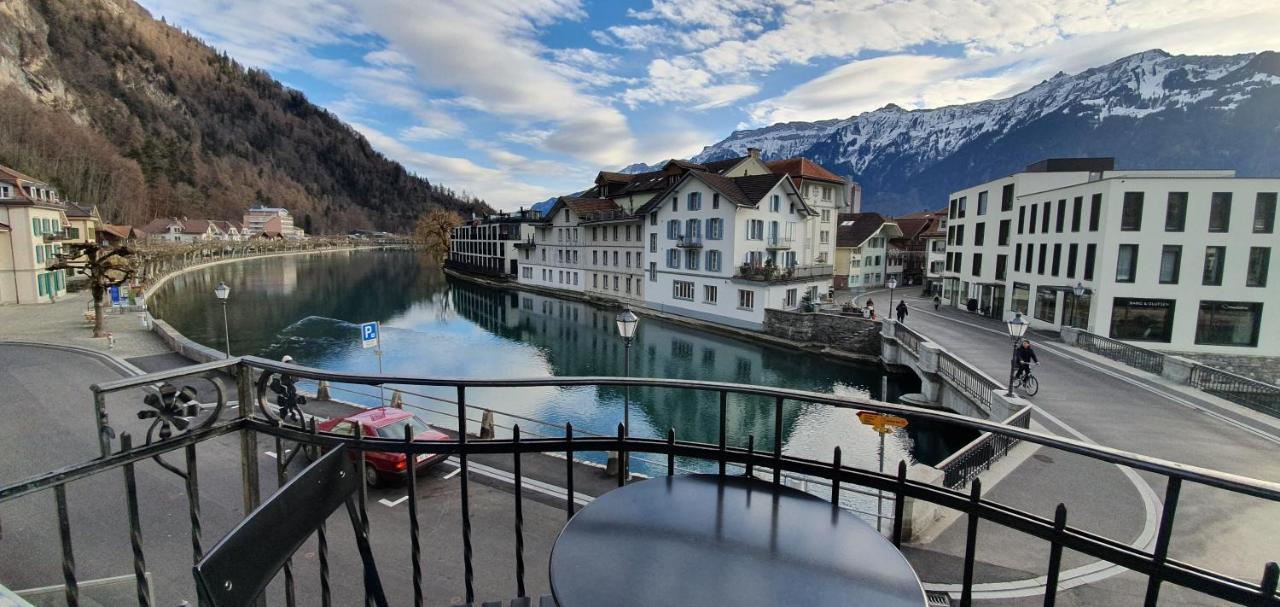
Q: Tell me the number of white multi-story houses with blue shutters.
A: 1